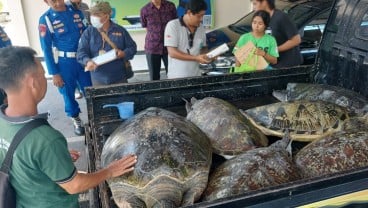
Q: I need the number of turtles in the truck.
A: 6